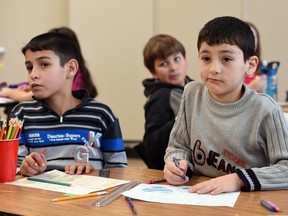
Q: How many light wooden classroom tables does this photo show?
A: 1